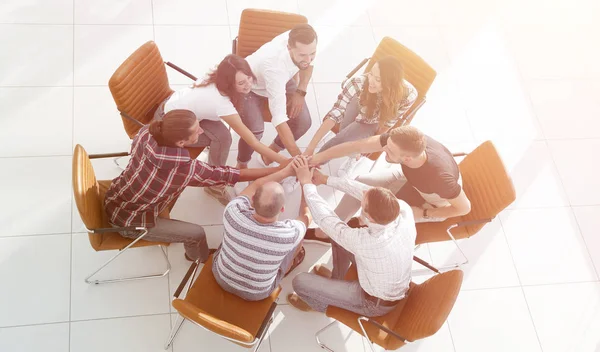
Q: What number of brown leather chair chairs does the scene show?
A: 7